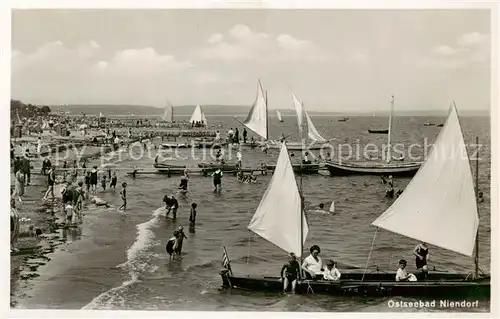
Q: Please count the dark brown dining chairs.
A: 0